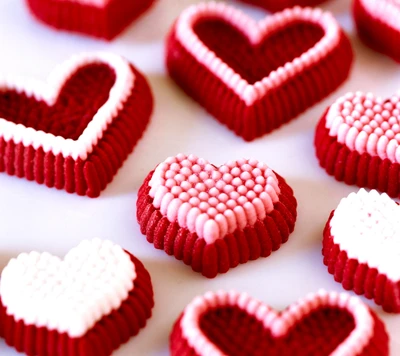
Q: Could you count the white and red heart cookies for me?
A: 3